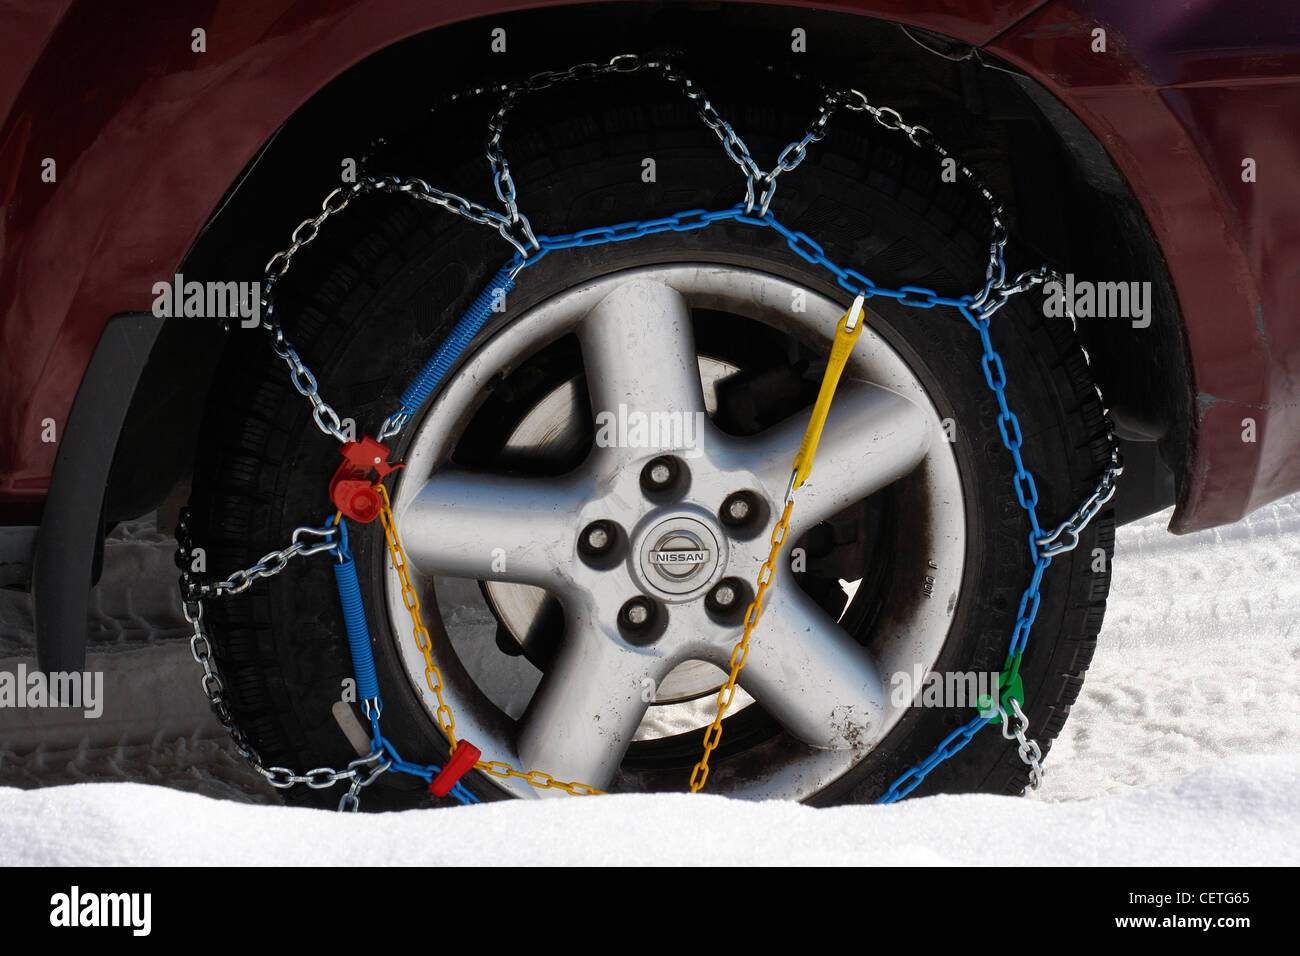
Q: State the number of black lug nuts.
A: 5